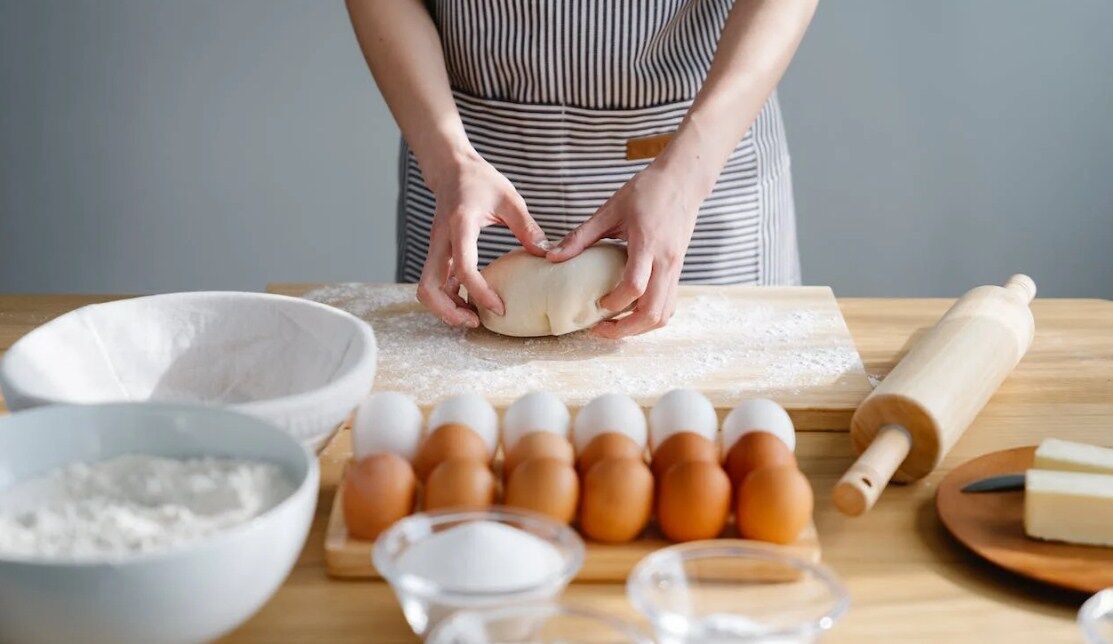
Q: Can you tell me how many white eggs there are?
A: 6